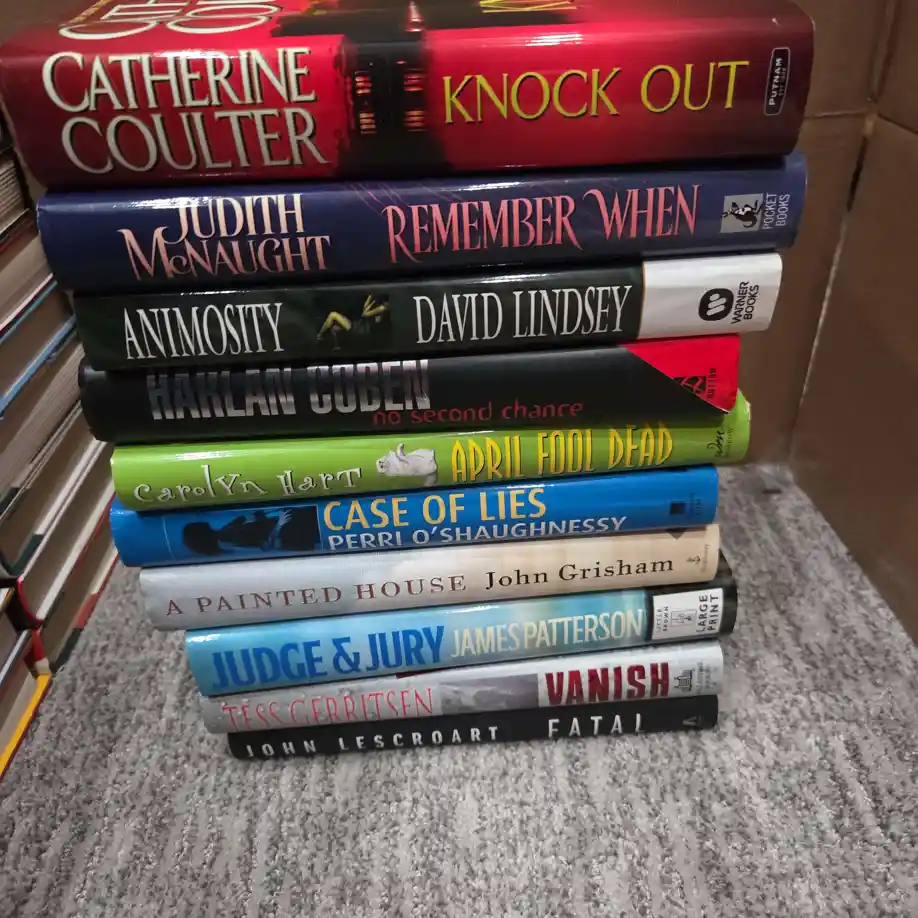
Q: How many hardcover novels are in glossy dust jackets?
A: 10